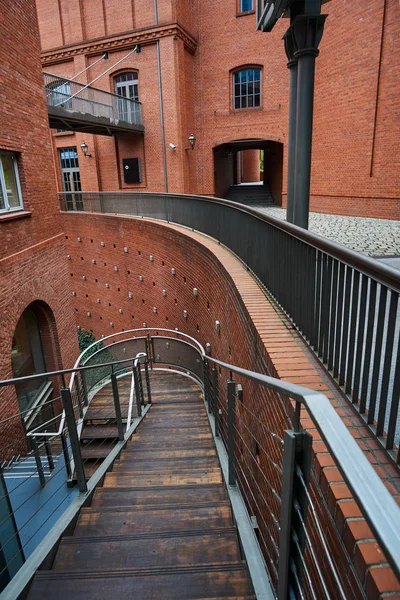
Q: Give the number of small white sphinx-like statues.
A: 0